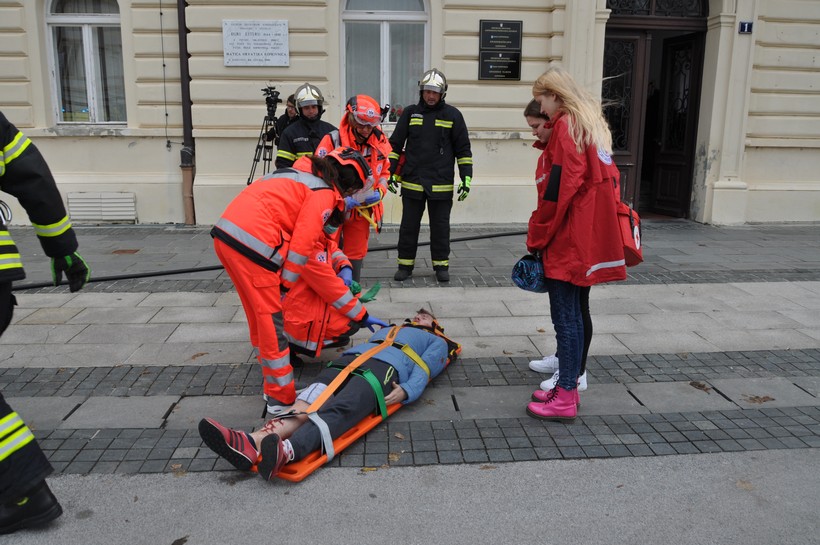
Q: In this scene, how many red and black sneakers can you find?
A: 2